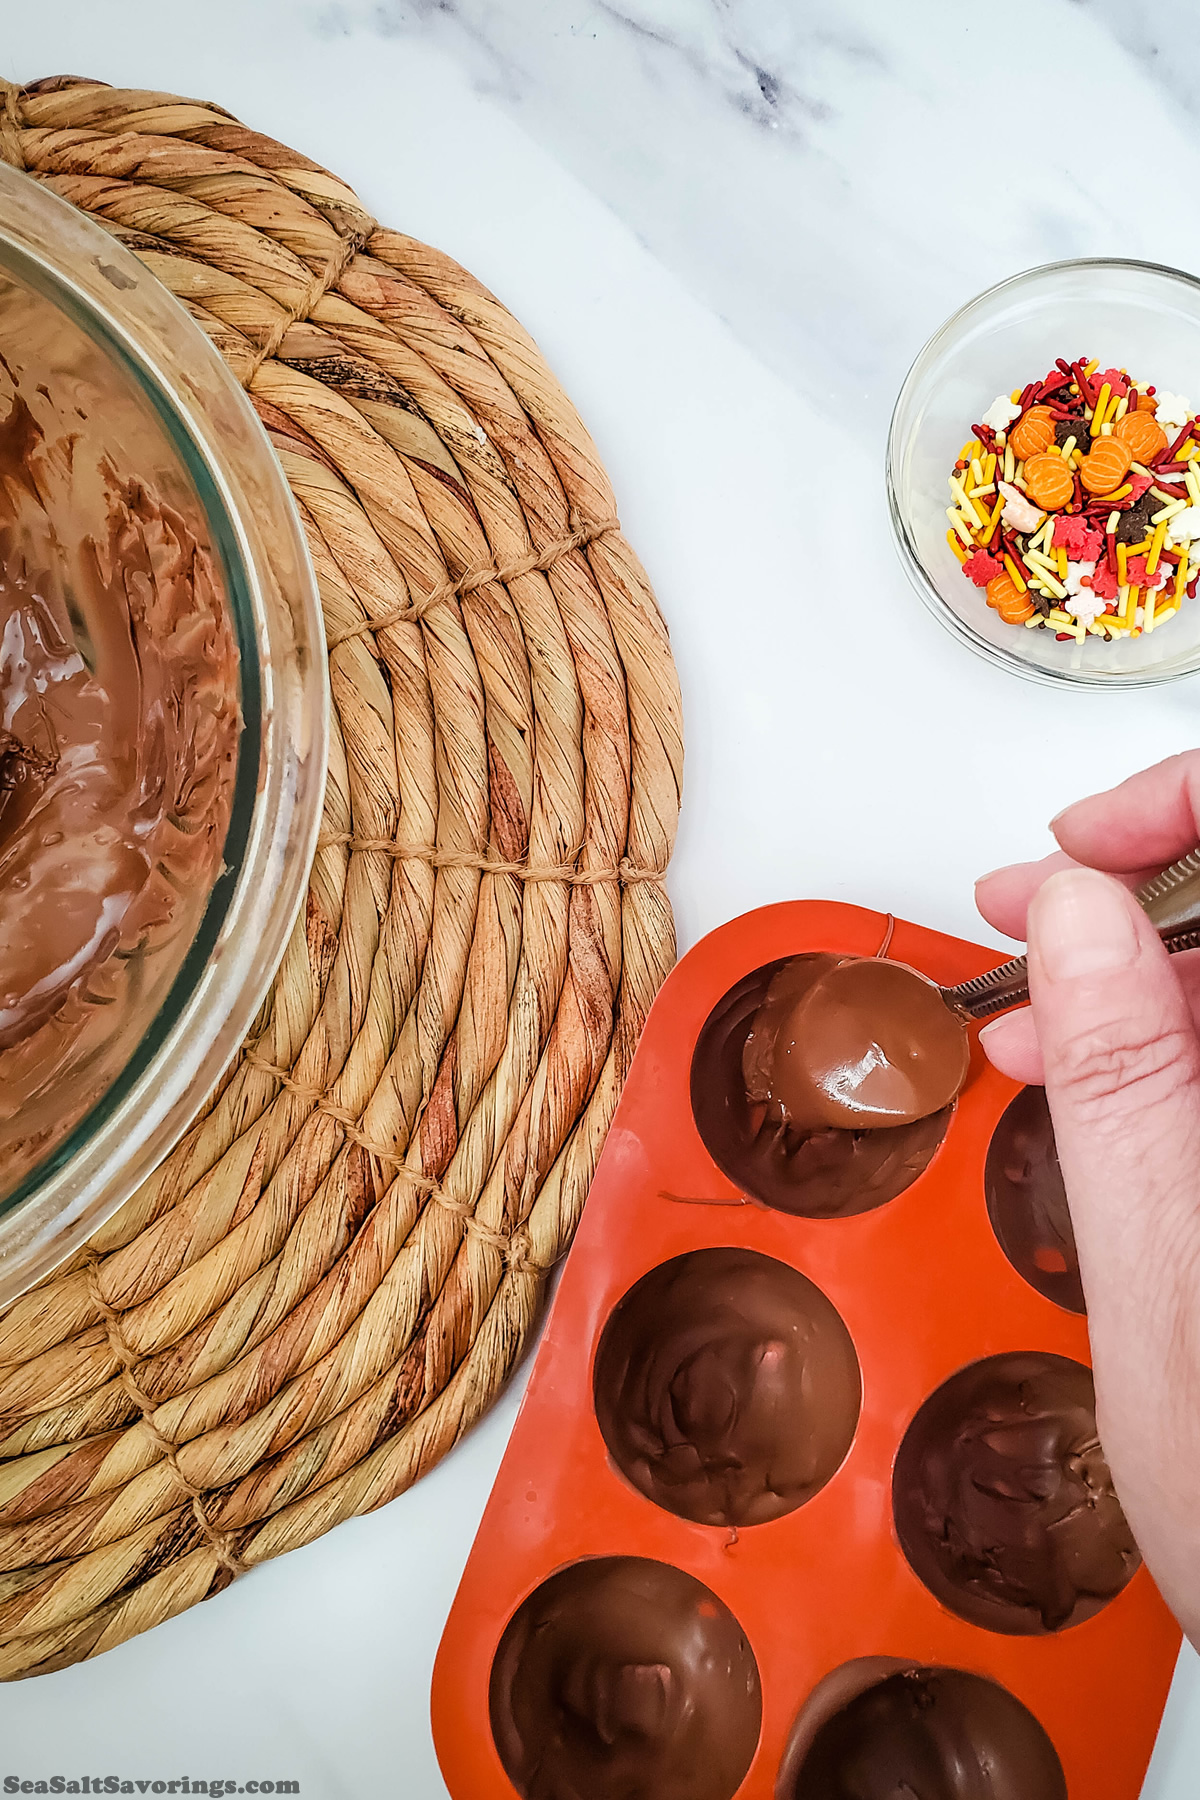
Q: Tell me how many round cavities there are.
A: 6